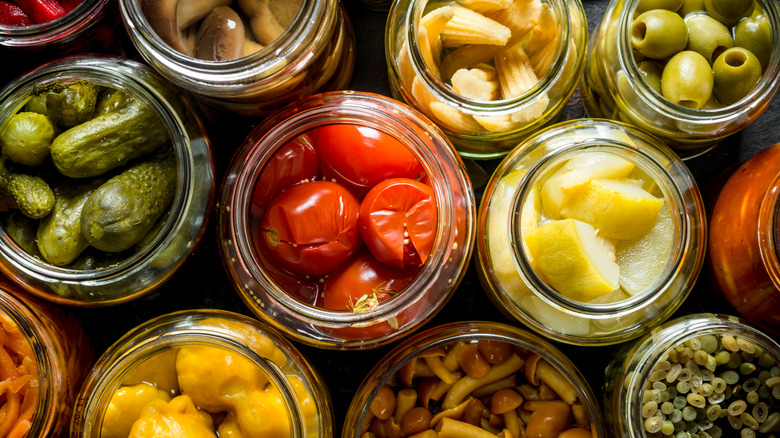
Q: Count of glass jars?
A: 12